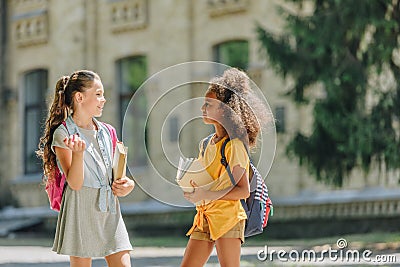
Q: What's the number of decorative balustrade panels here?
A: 3